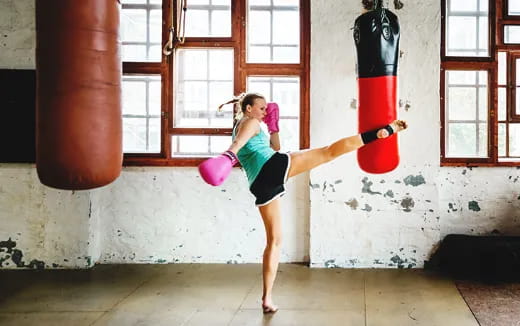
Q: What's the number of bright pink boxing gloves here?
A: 2